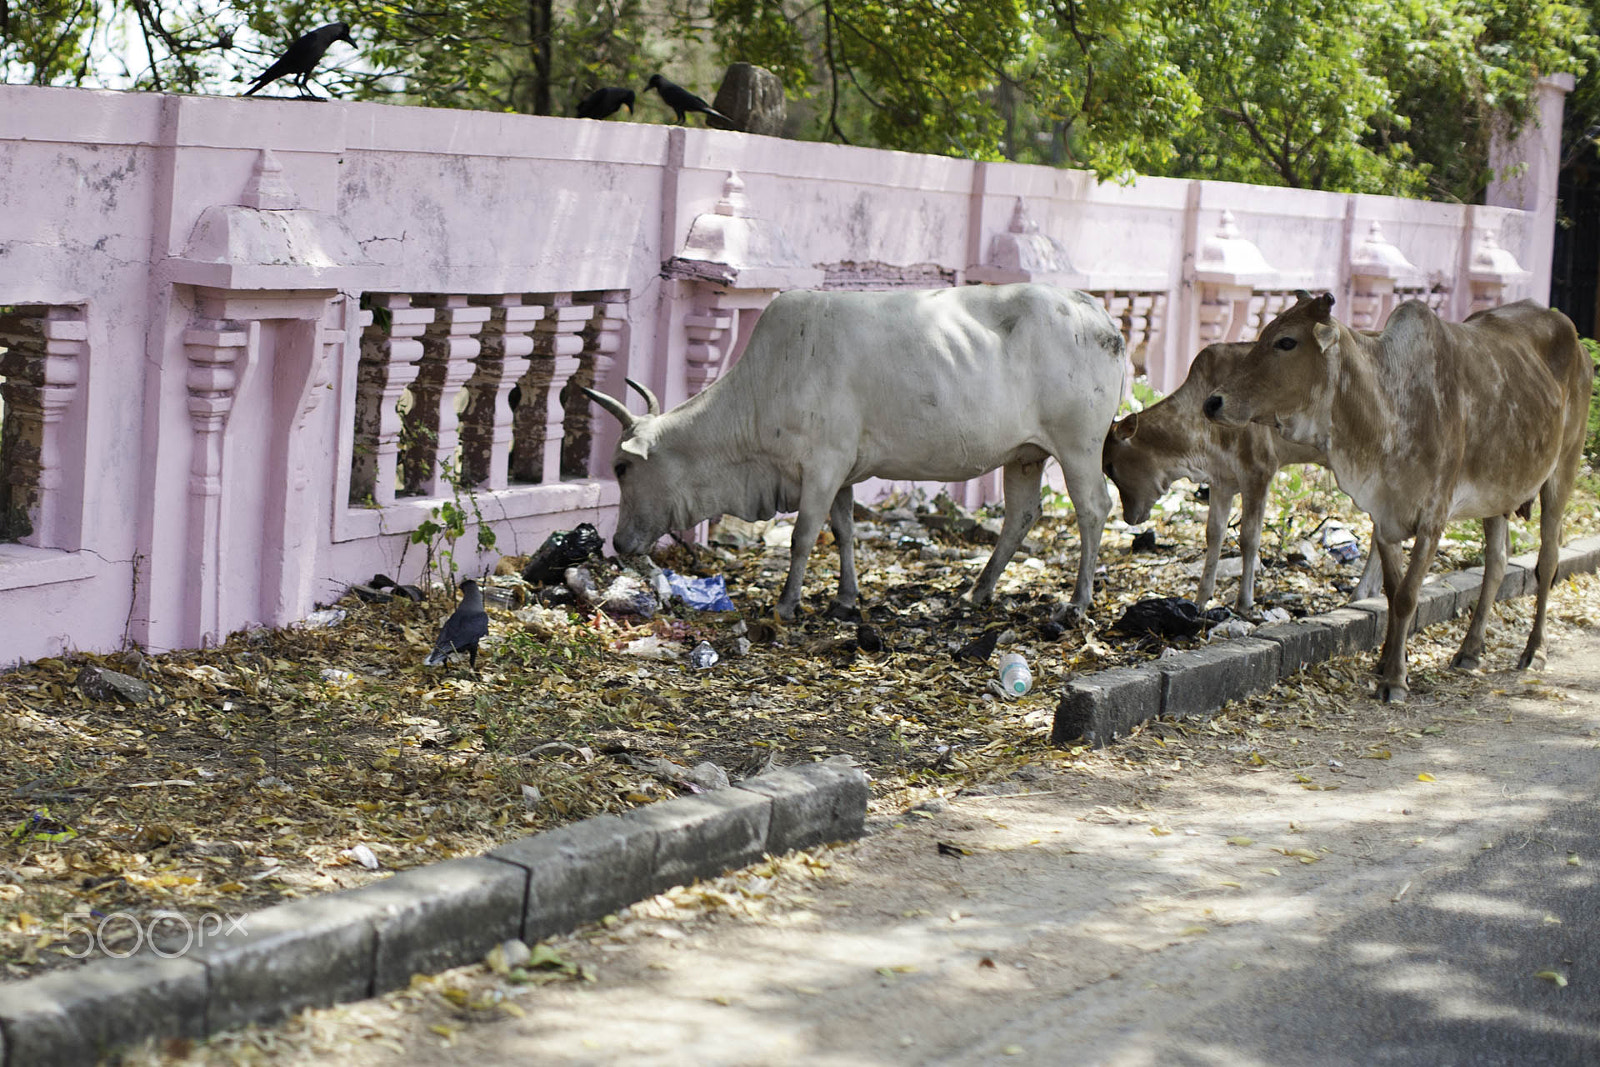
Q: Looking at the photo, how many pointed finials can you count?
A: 6